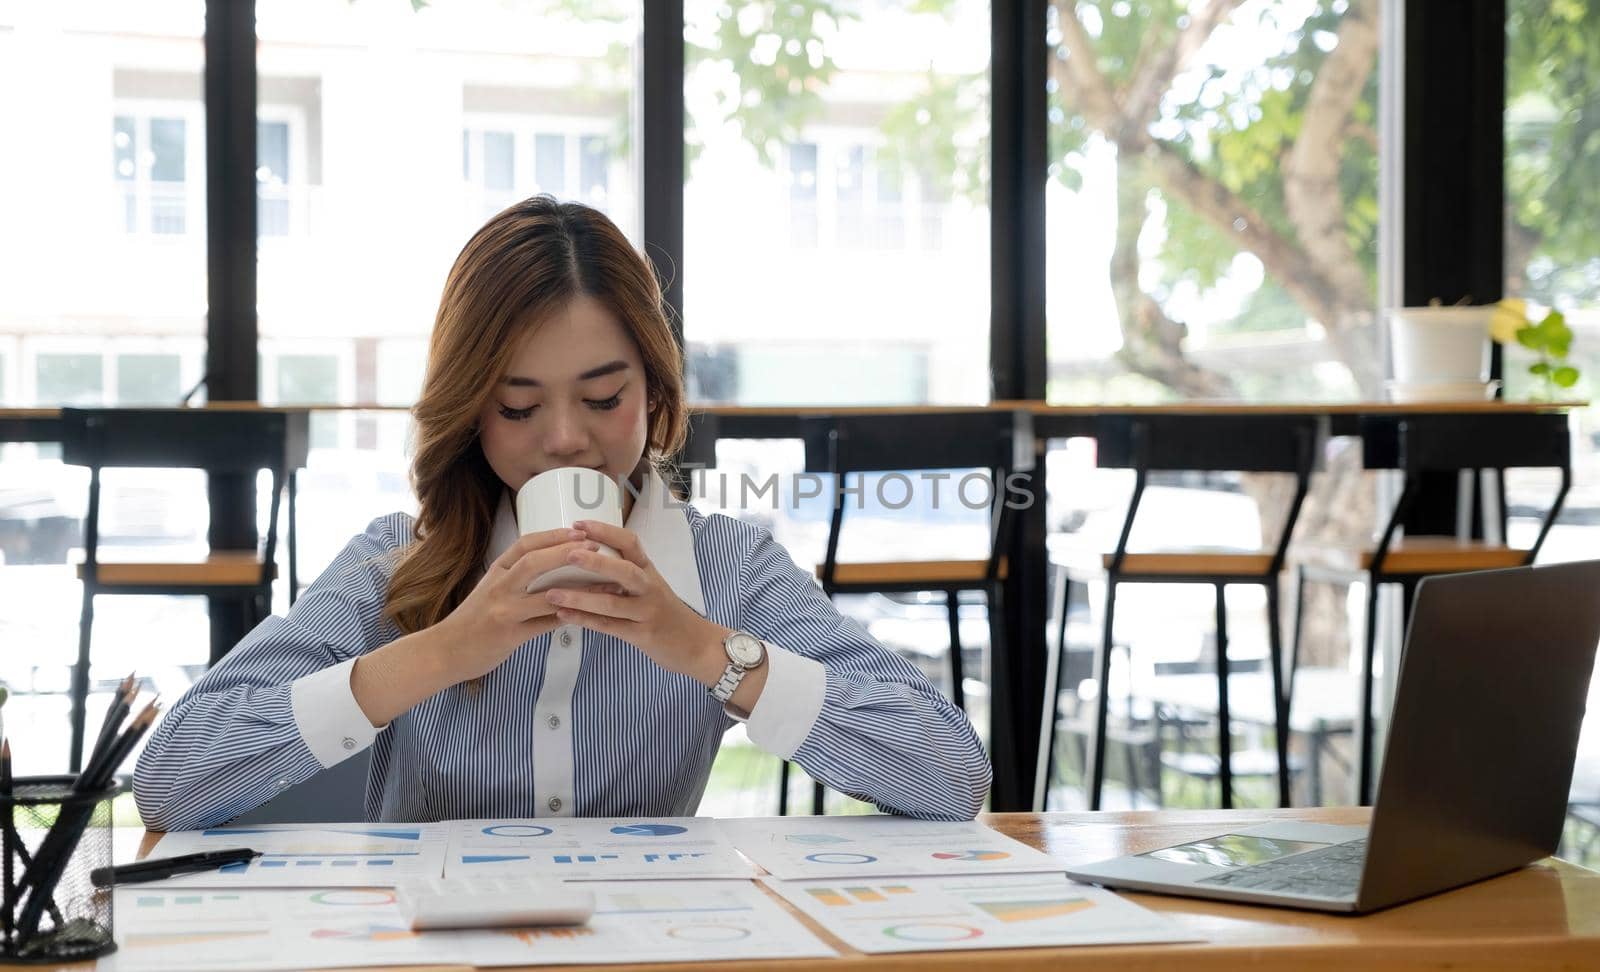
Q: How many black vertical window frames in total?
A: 4